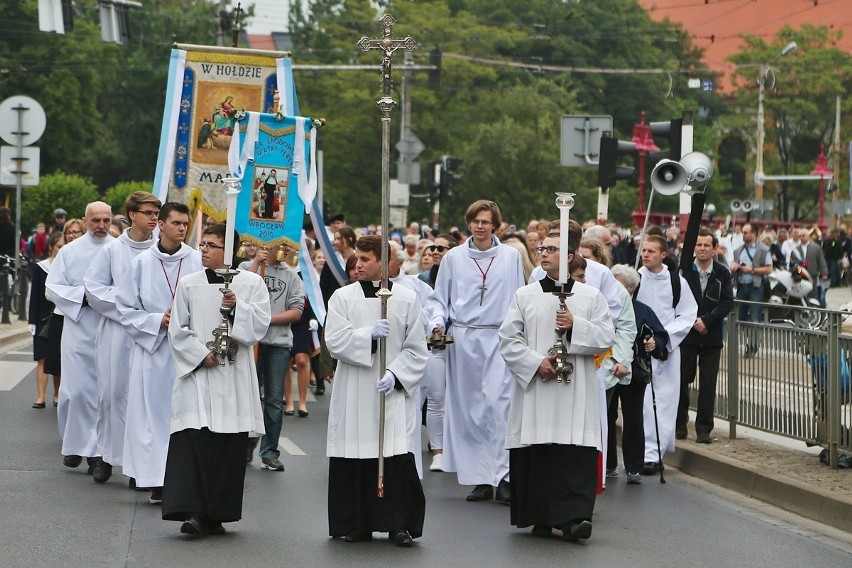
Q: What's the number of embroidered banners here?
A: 2